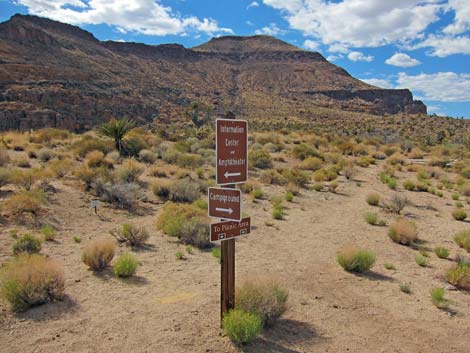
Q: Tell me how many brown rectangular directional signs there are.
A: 3